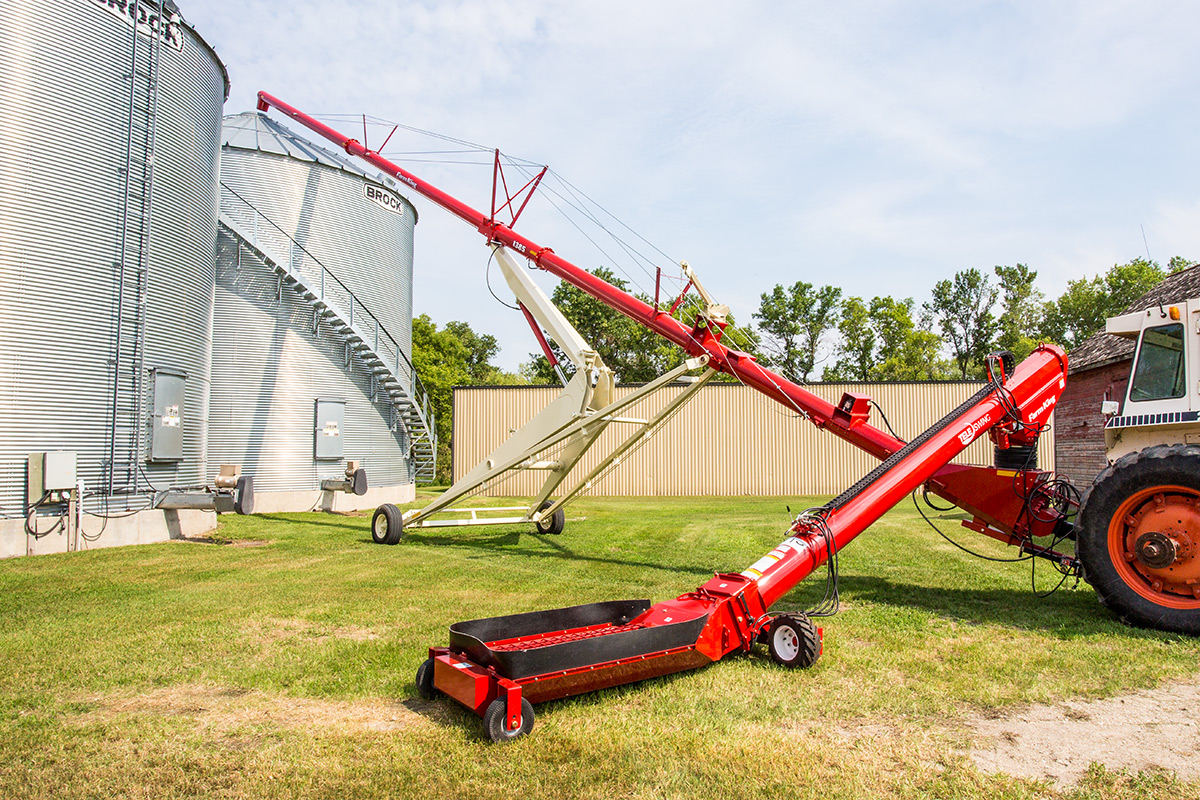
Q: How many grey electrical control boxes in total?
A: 3